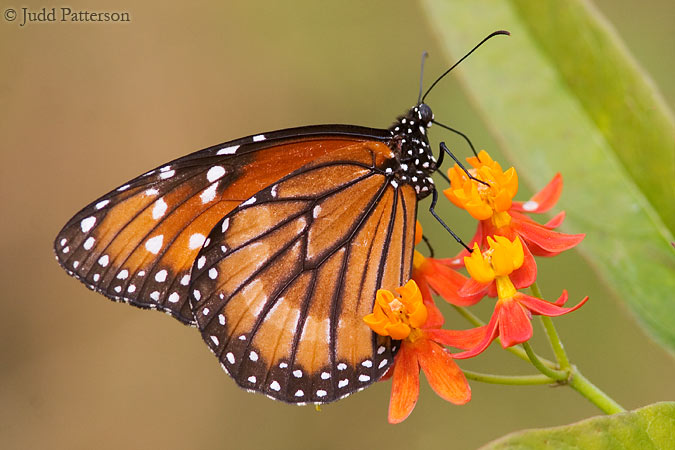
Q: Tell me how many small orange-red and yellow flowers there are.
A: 4